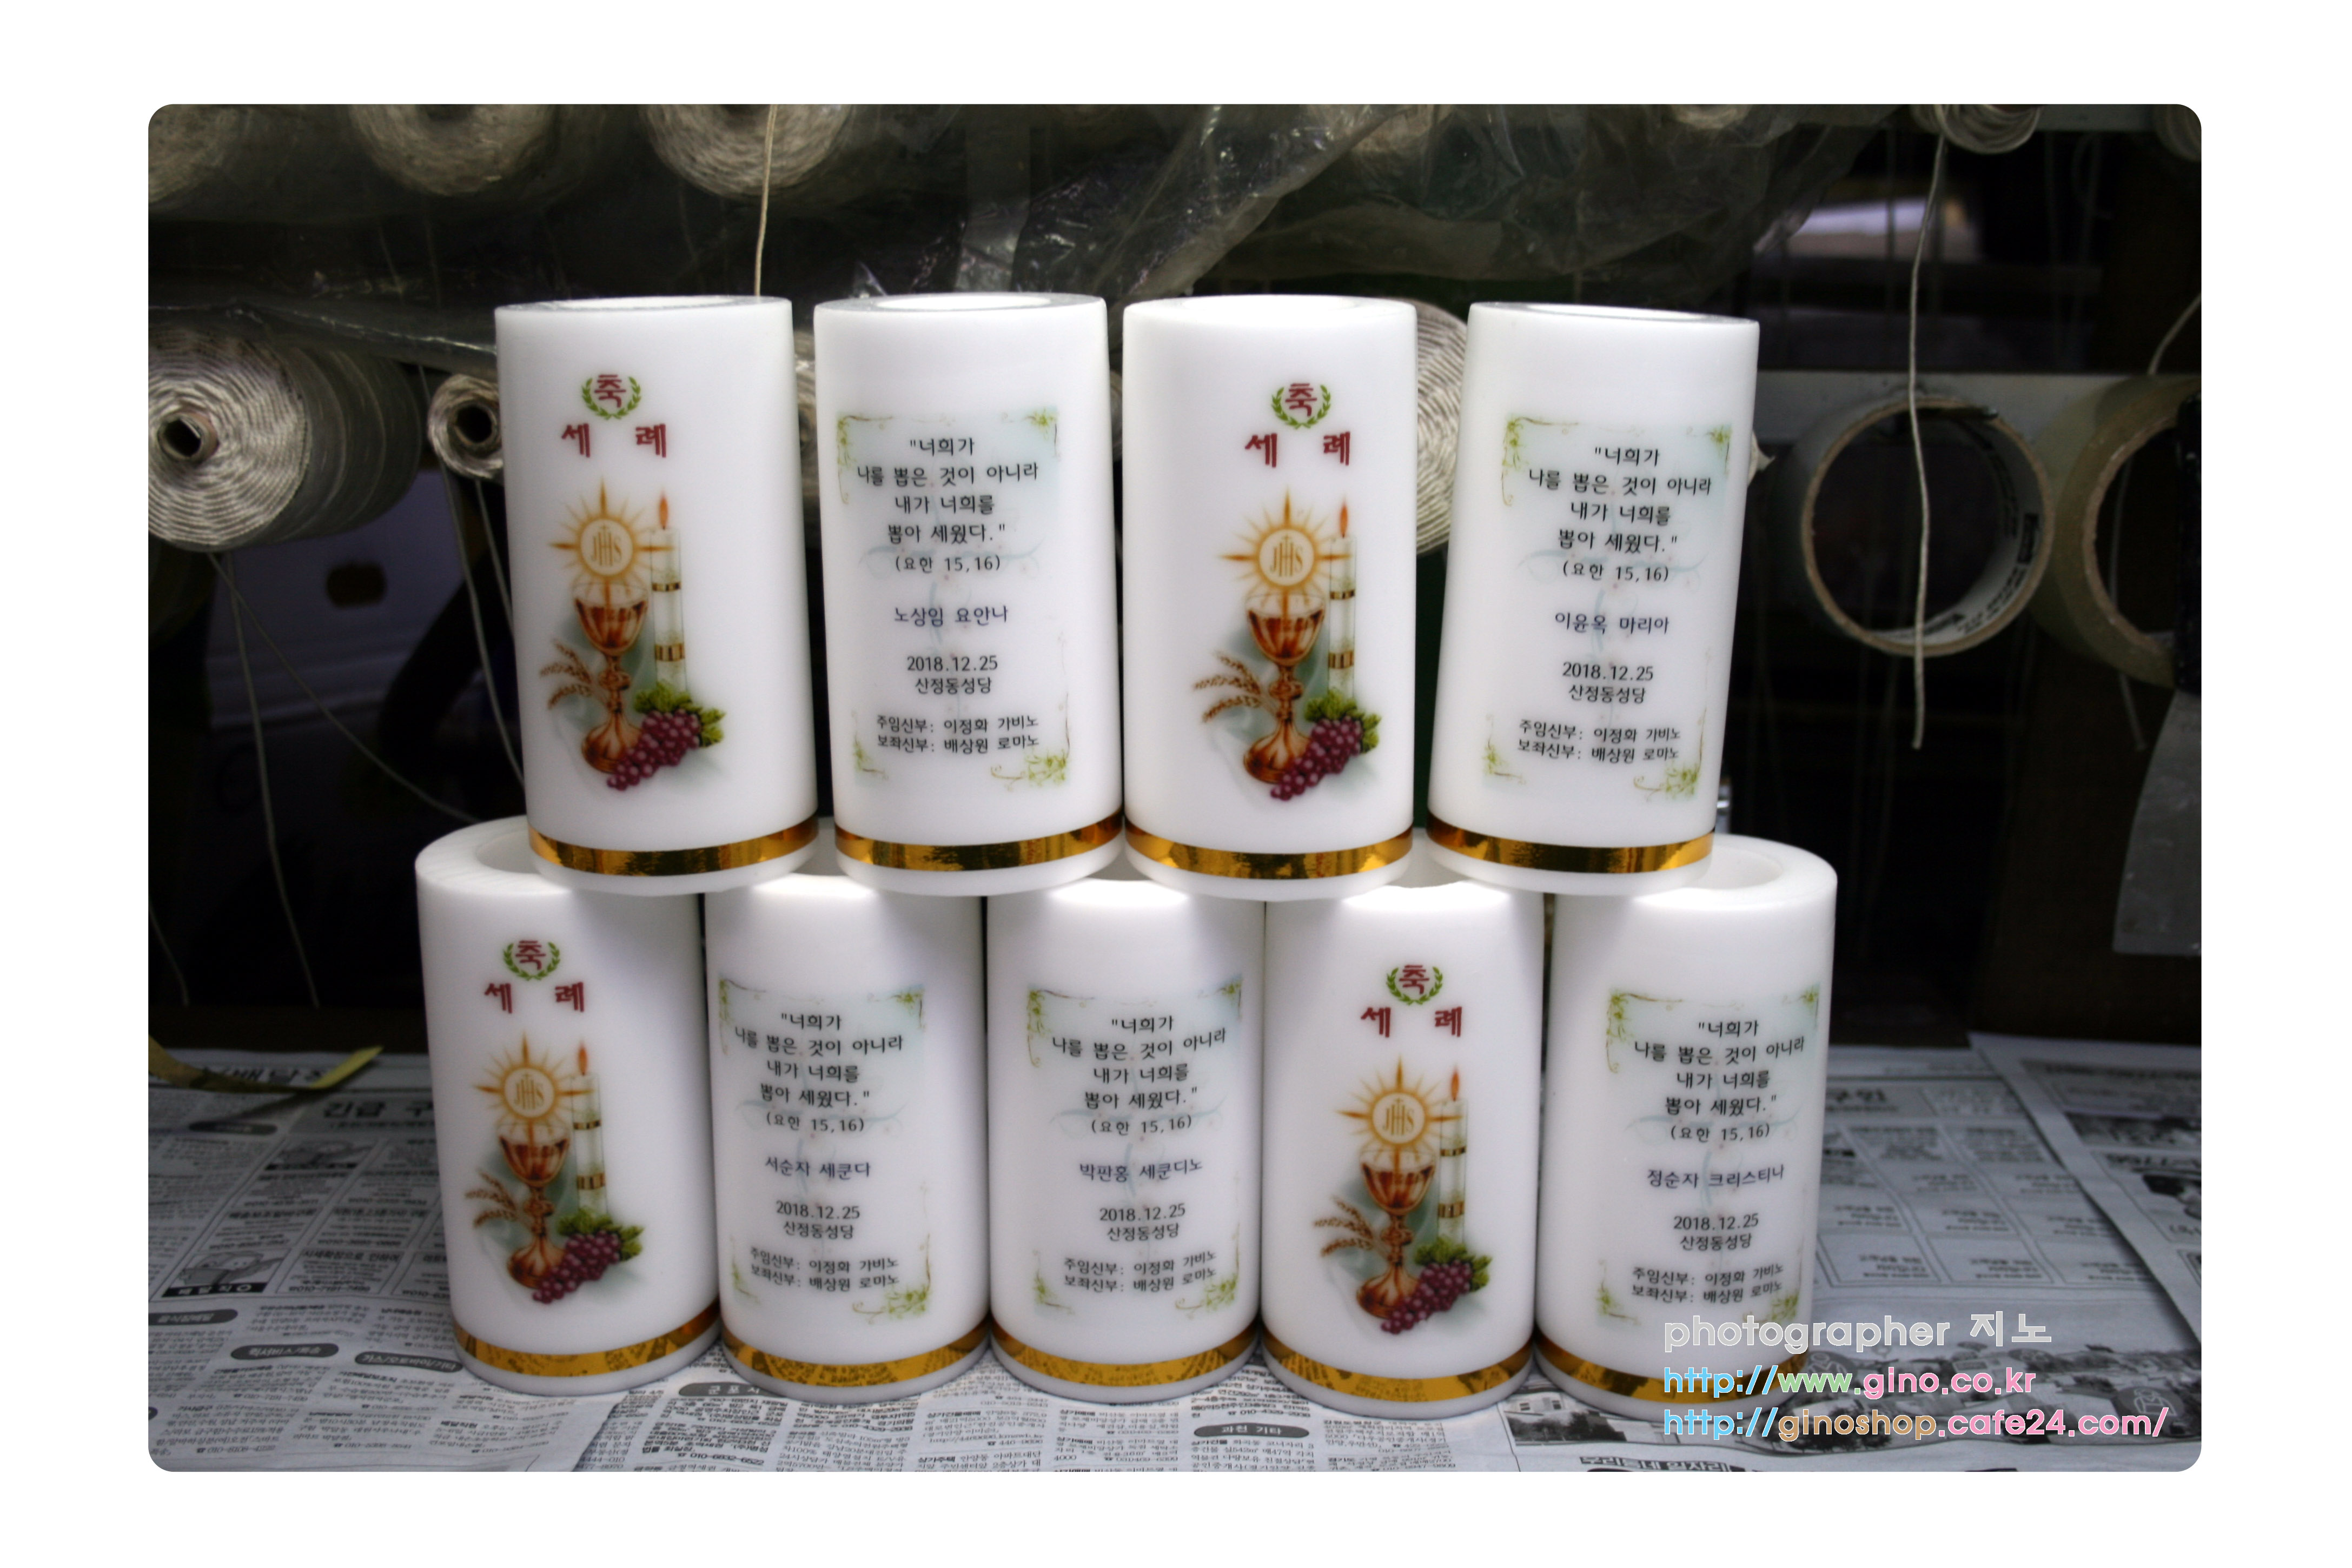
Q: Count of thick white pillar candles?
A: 9